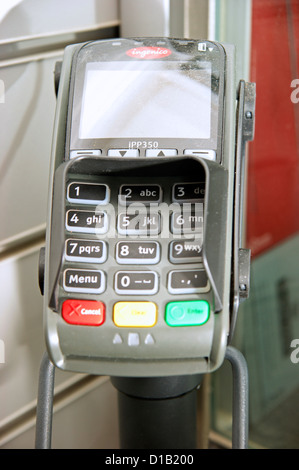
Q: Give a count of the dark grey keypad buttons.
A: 12